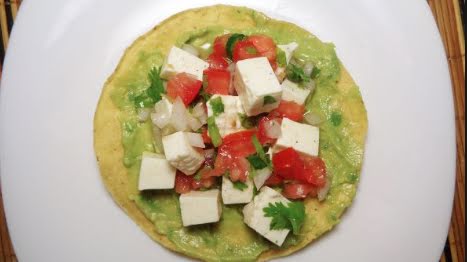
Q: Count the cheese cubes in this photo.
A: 11